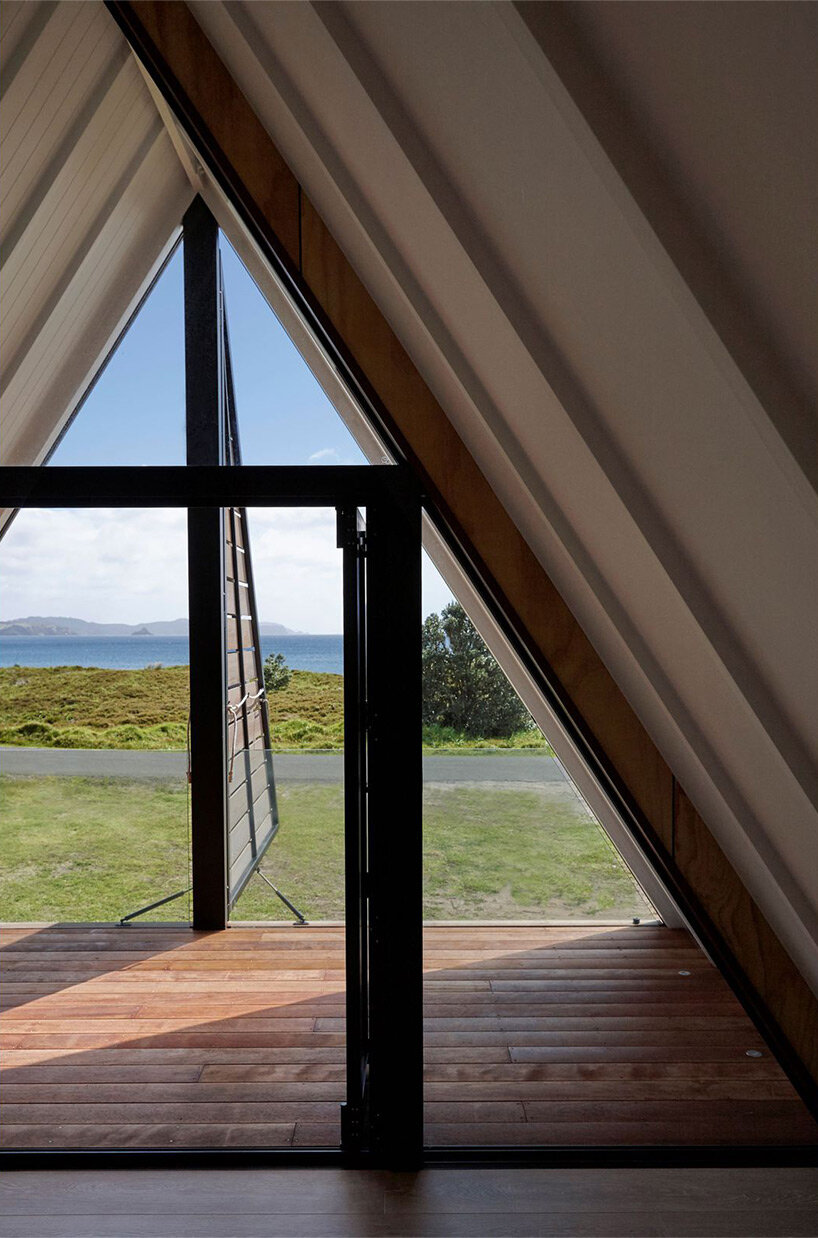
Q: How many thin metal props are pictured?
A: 2